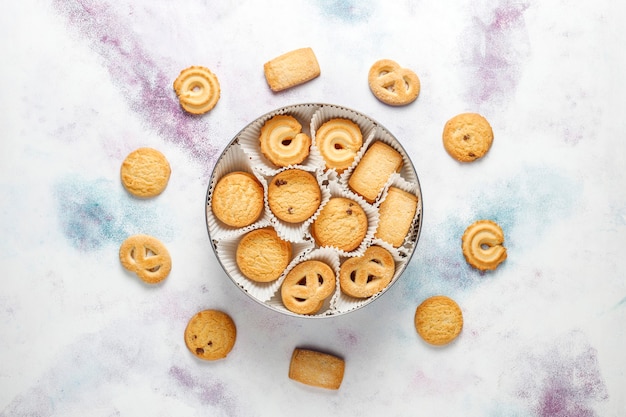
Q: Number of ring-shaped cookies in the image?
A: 4